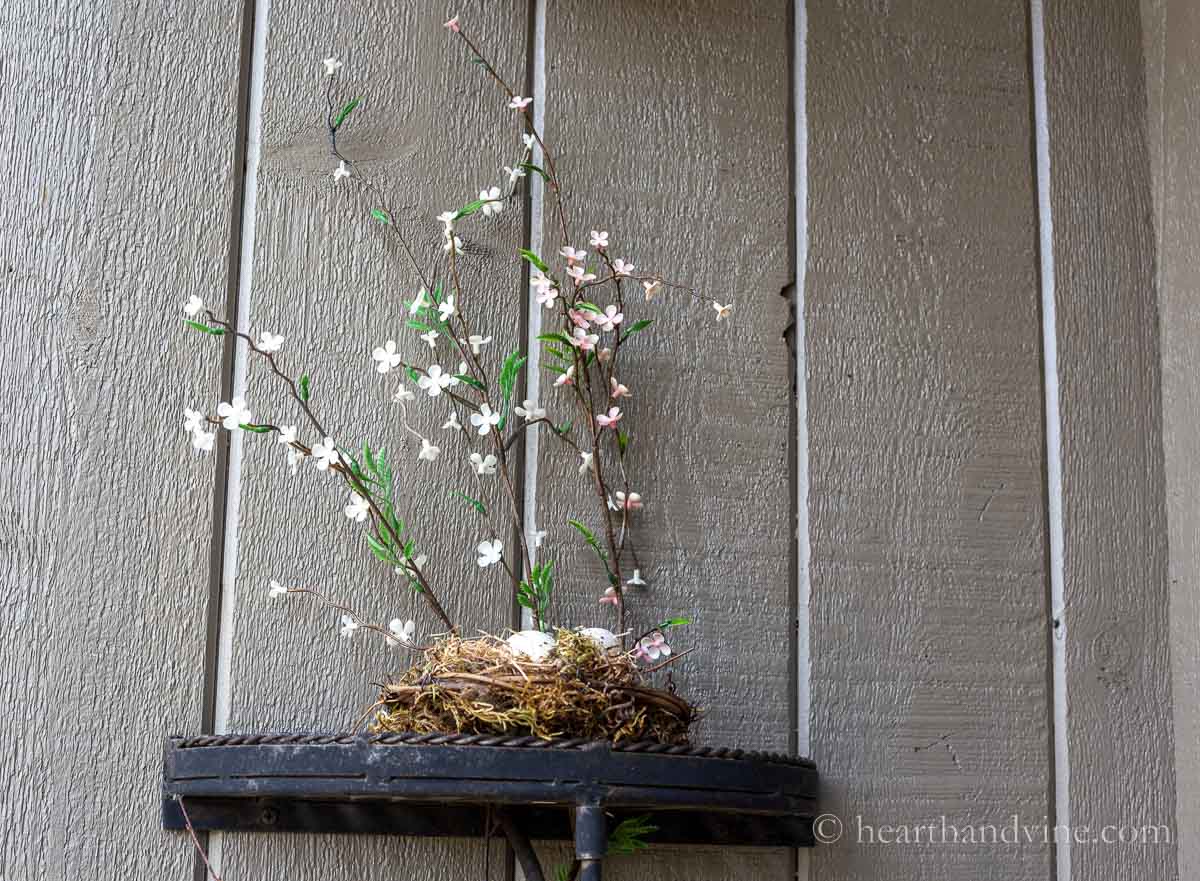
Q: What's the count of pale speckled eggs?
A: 2